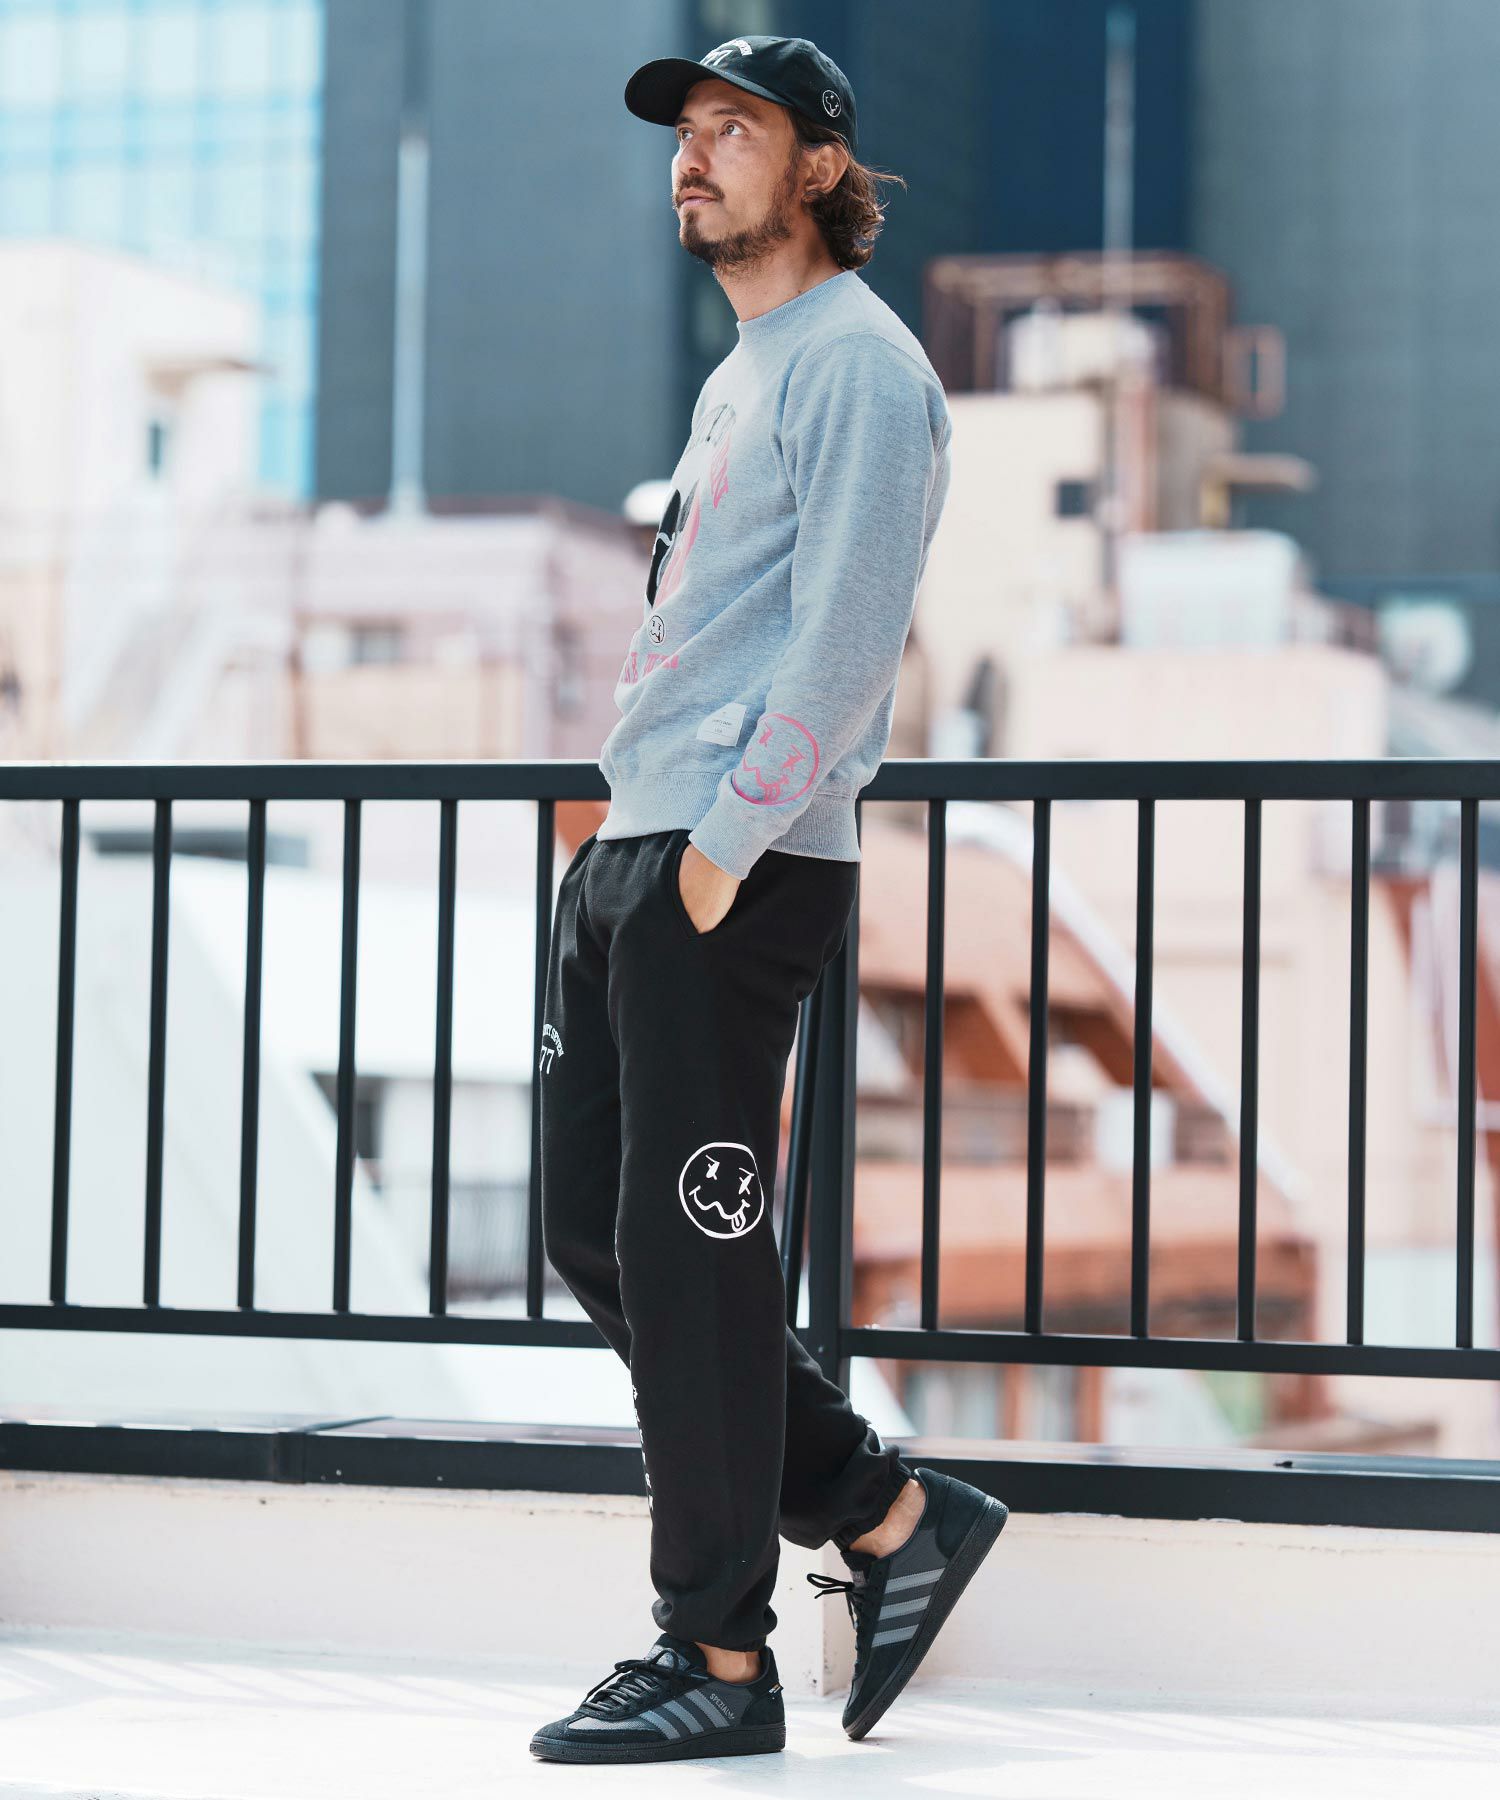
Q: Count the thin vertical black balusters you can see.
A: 12